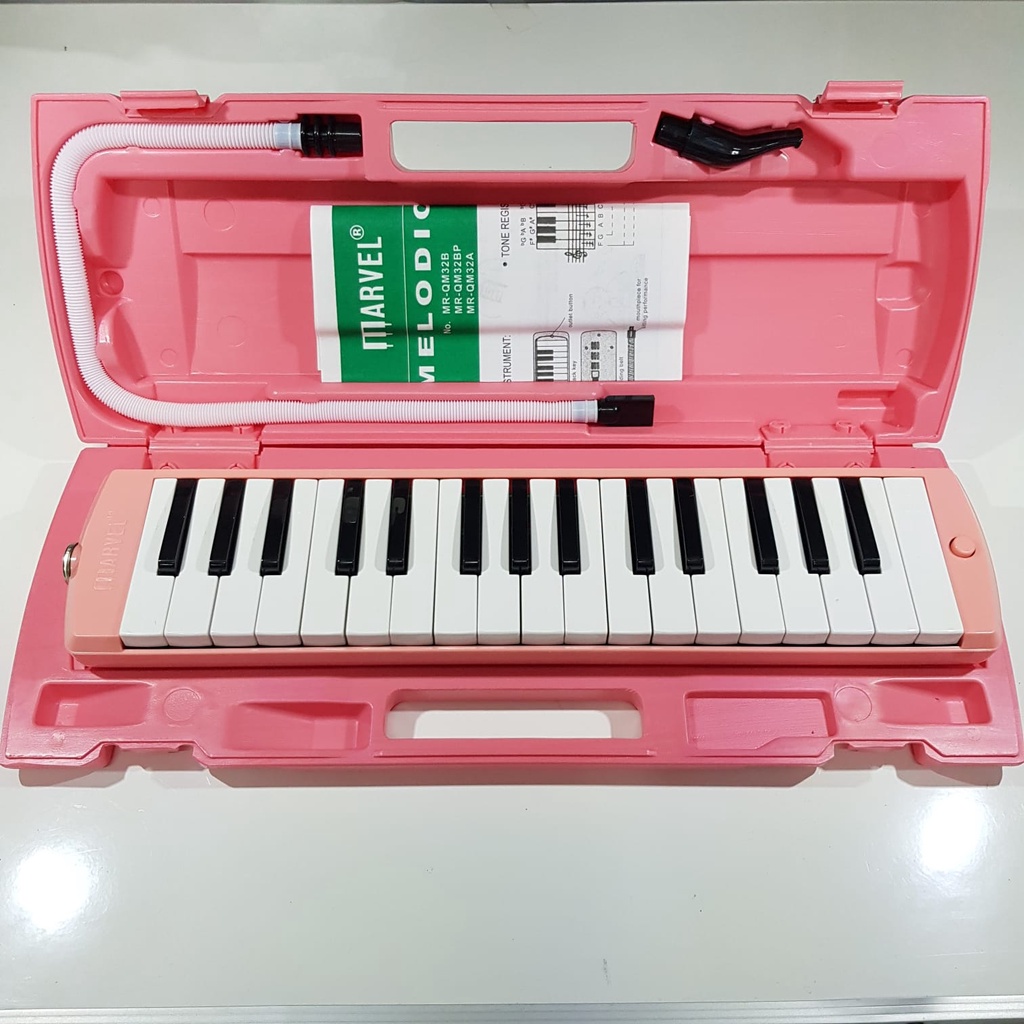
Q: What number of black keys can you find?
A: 13